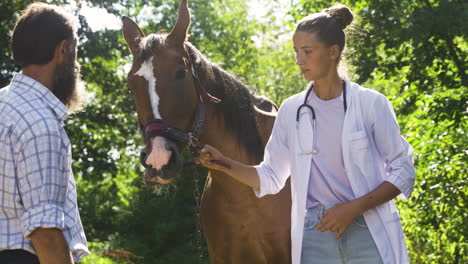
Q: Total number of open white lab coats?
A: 1